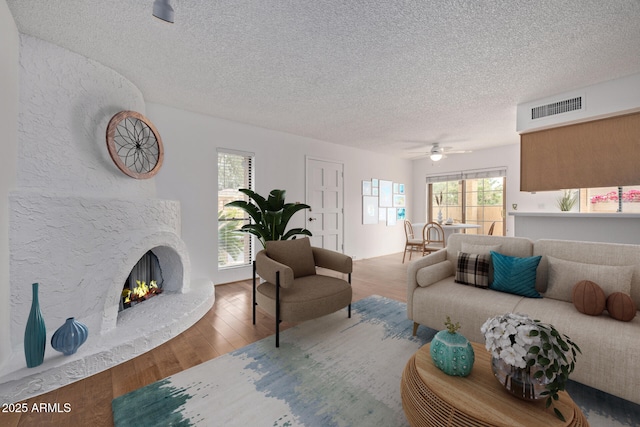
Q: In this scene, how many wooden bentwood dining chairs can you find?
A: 3